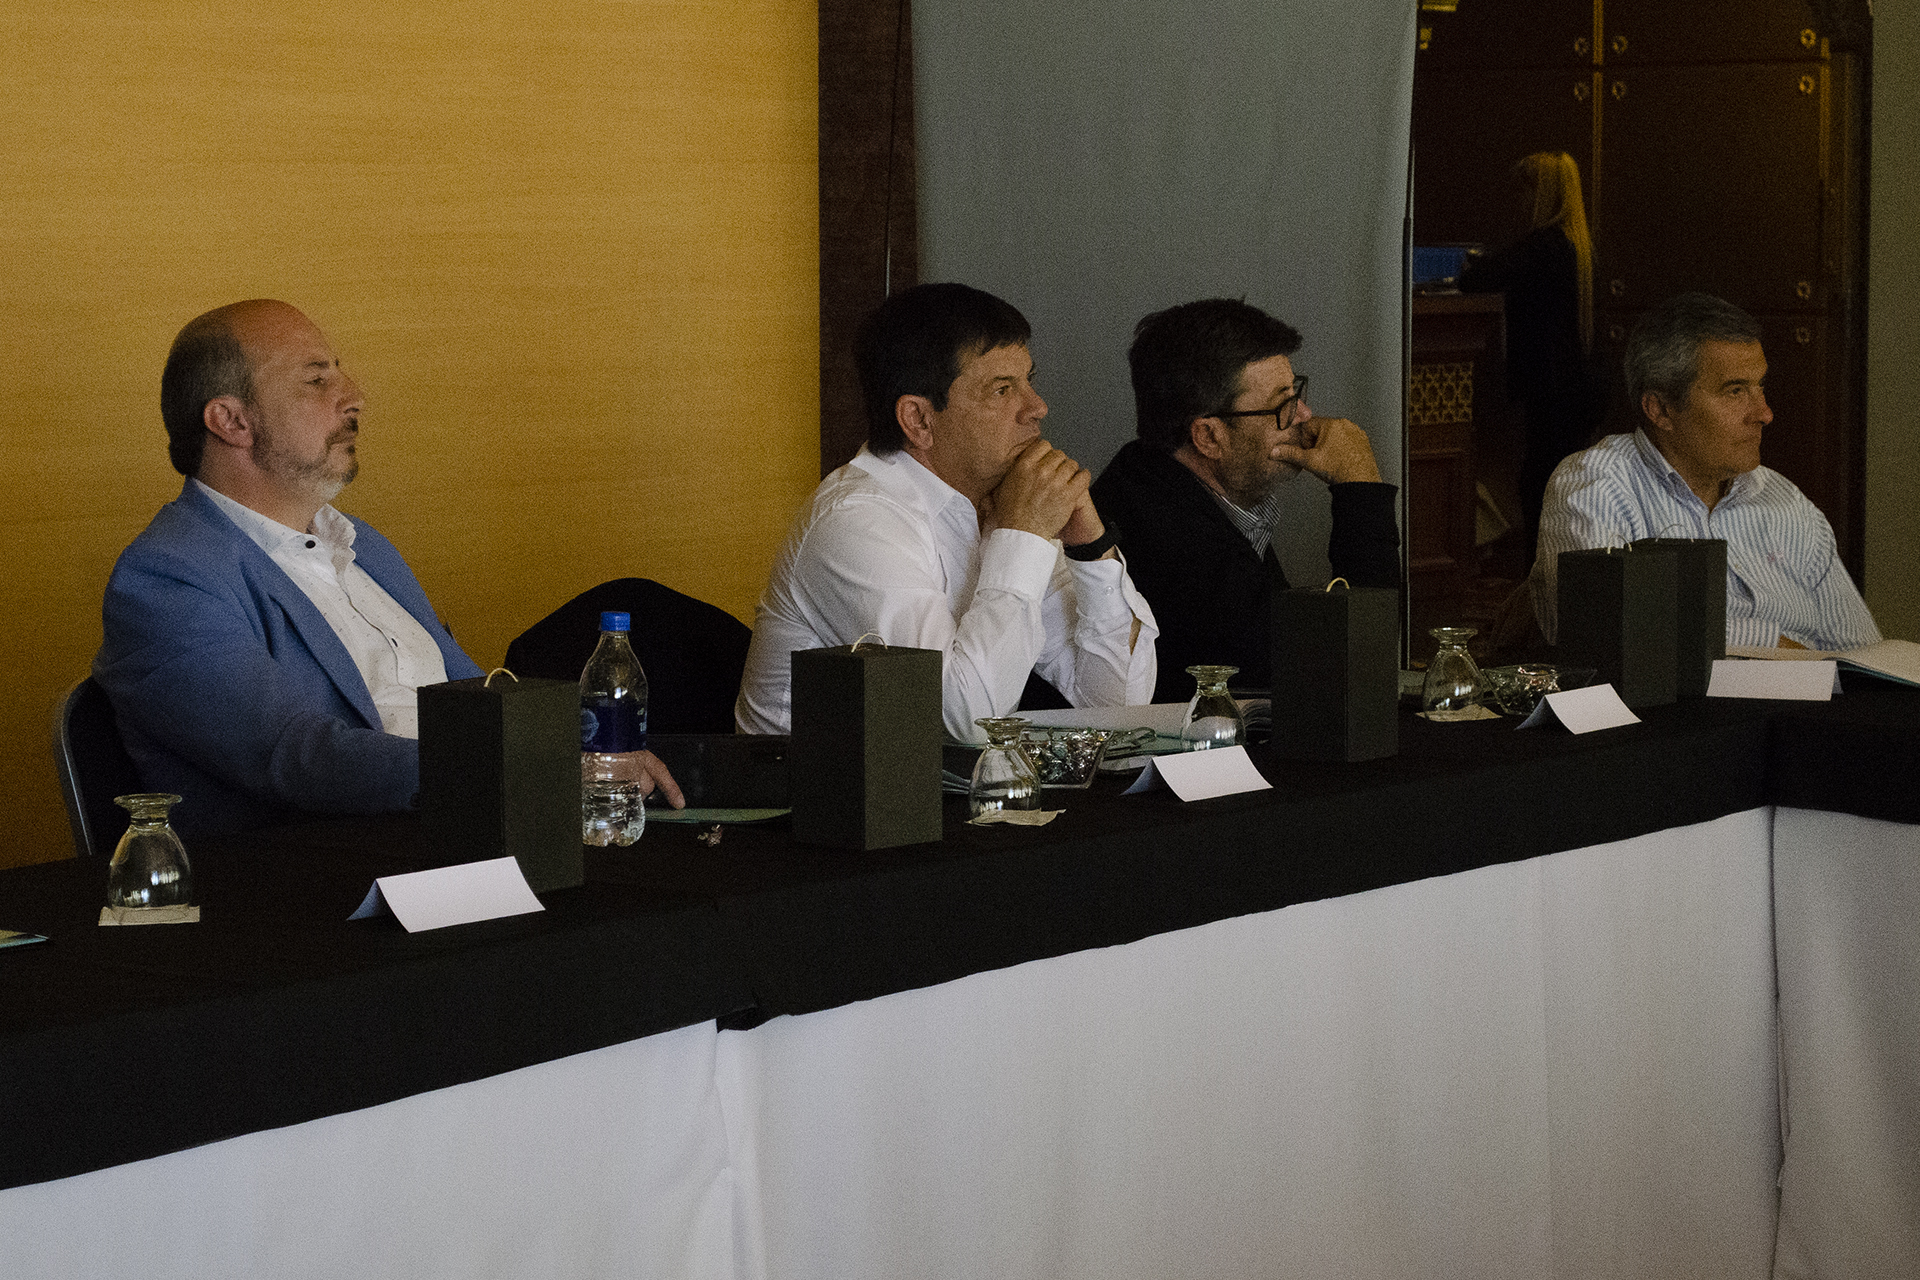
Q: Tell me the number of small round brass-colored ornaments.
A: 10